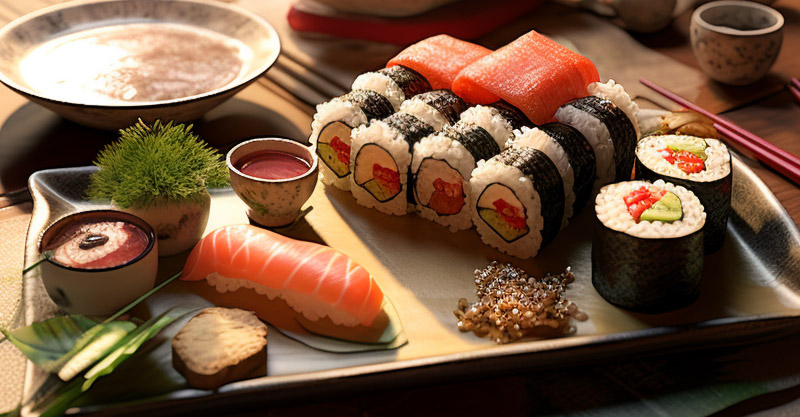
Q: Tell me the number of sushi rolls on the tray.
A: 11